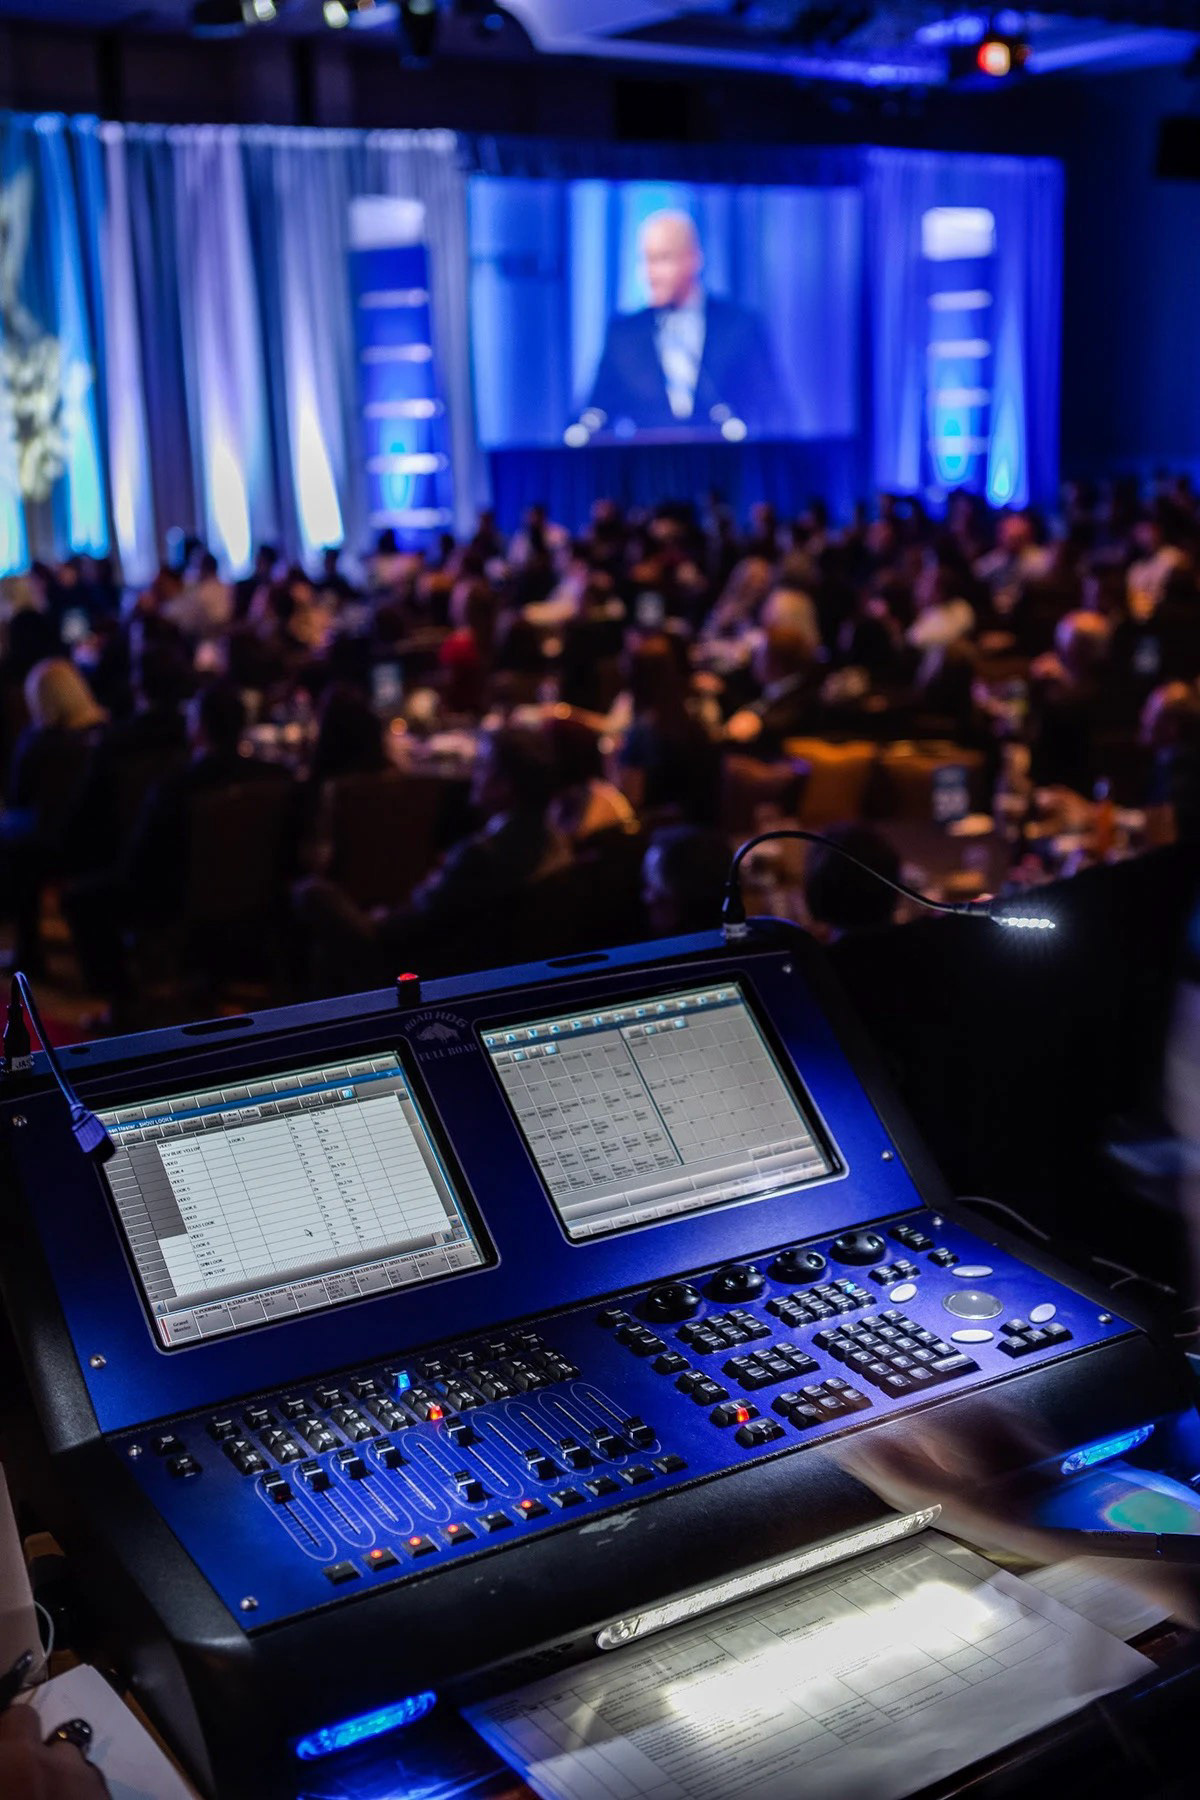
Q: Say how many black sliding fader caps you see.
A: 10